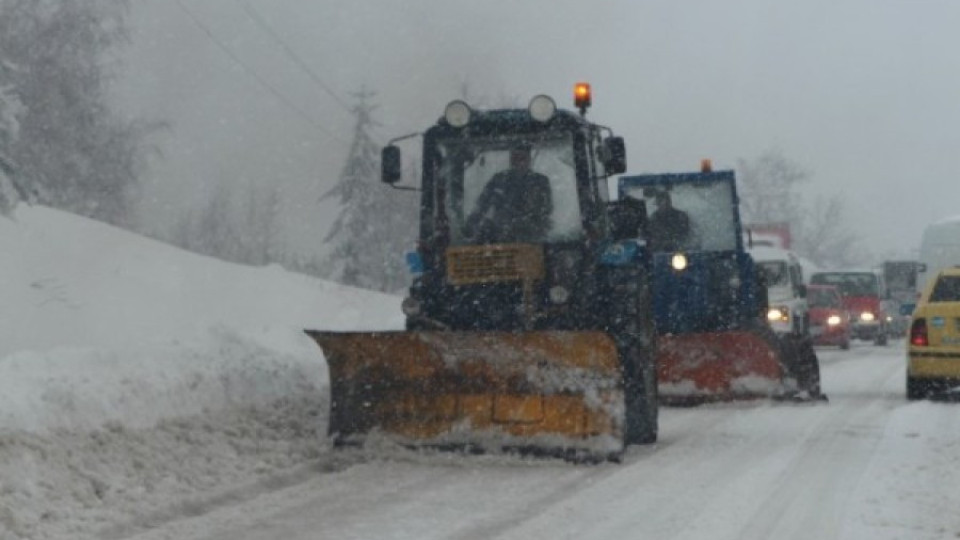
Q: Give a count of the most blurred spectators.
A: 0